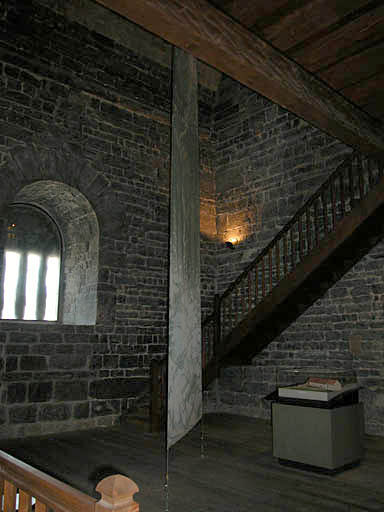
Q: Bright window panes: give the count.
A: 3